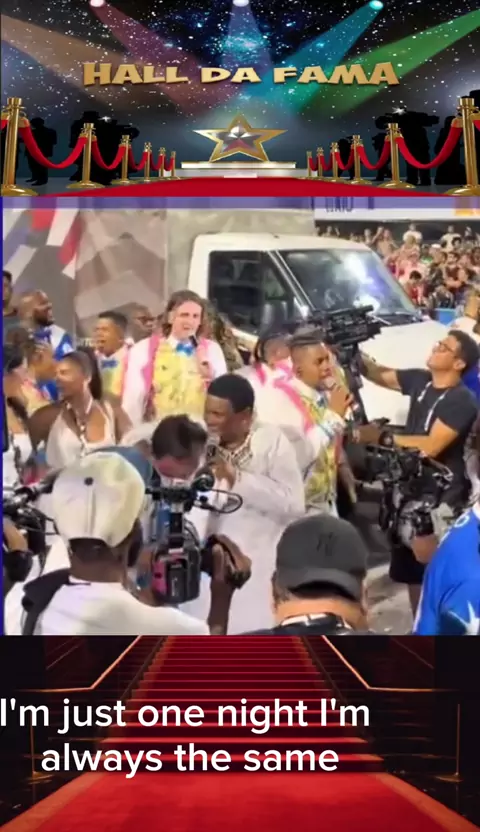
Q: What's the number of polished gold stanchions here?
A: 12